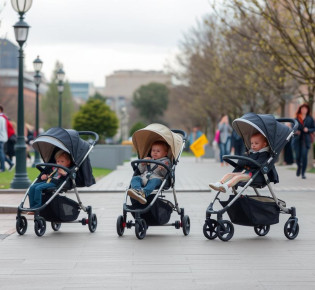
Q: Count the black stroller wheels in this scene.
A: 11